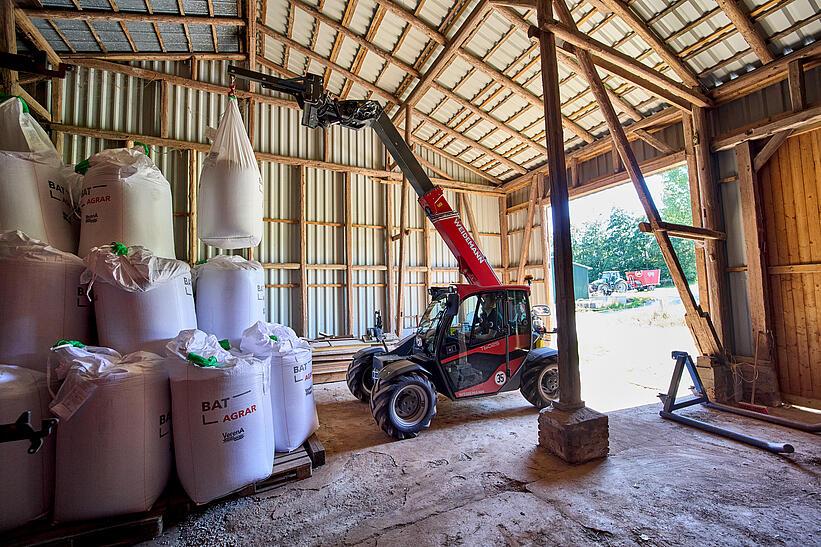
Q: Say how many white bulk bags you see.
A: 10